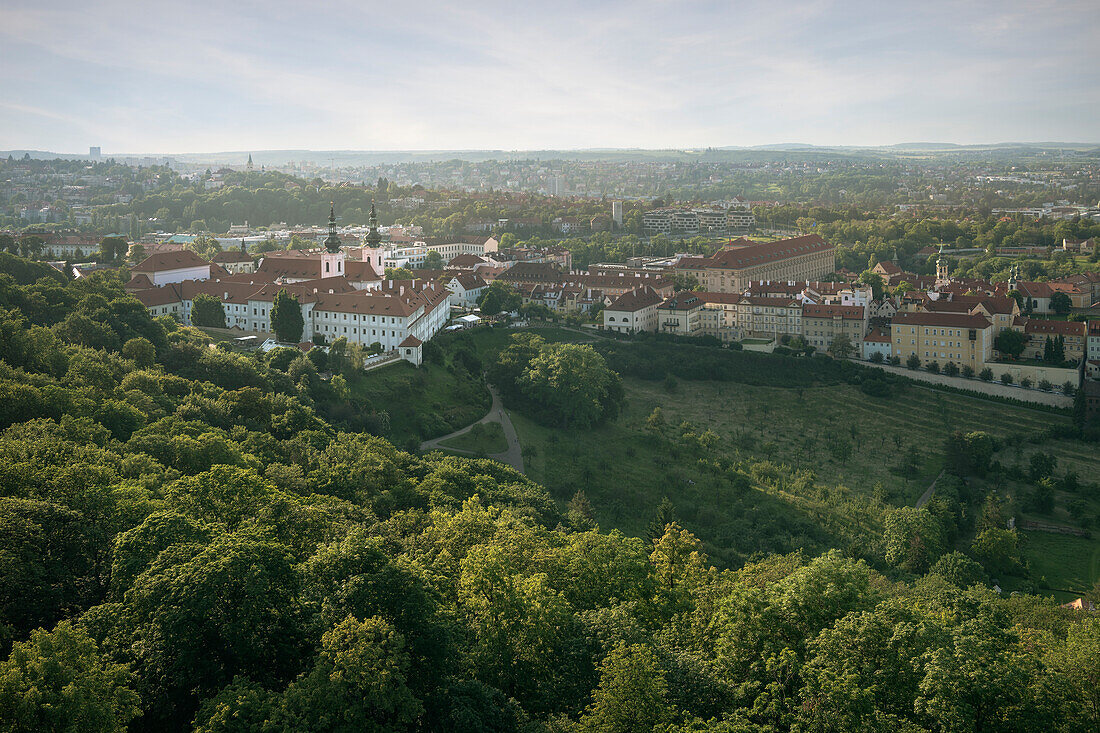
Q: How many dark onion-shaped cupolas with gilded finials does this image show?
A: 2